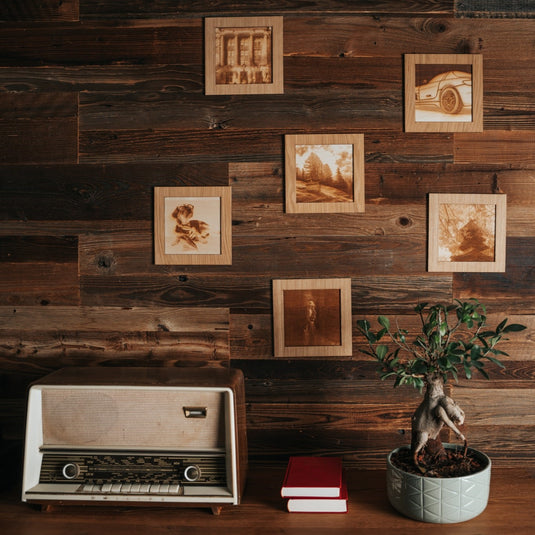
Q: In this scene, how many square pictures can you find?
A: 6